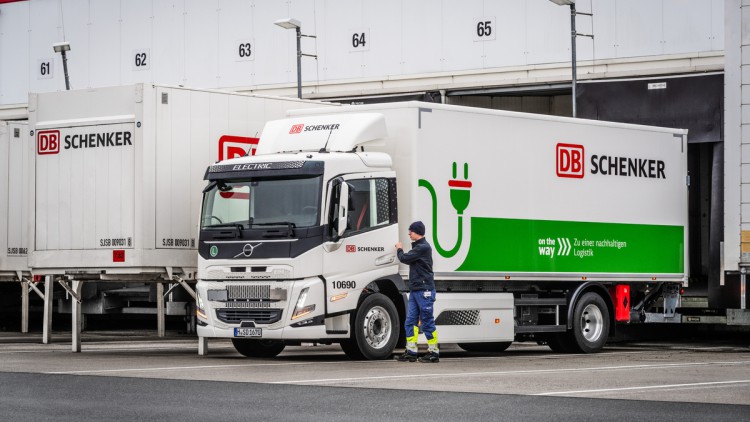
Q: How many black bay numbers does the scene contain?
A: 5